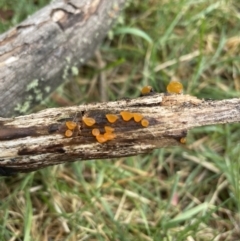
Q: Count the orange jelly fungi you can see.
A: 14